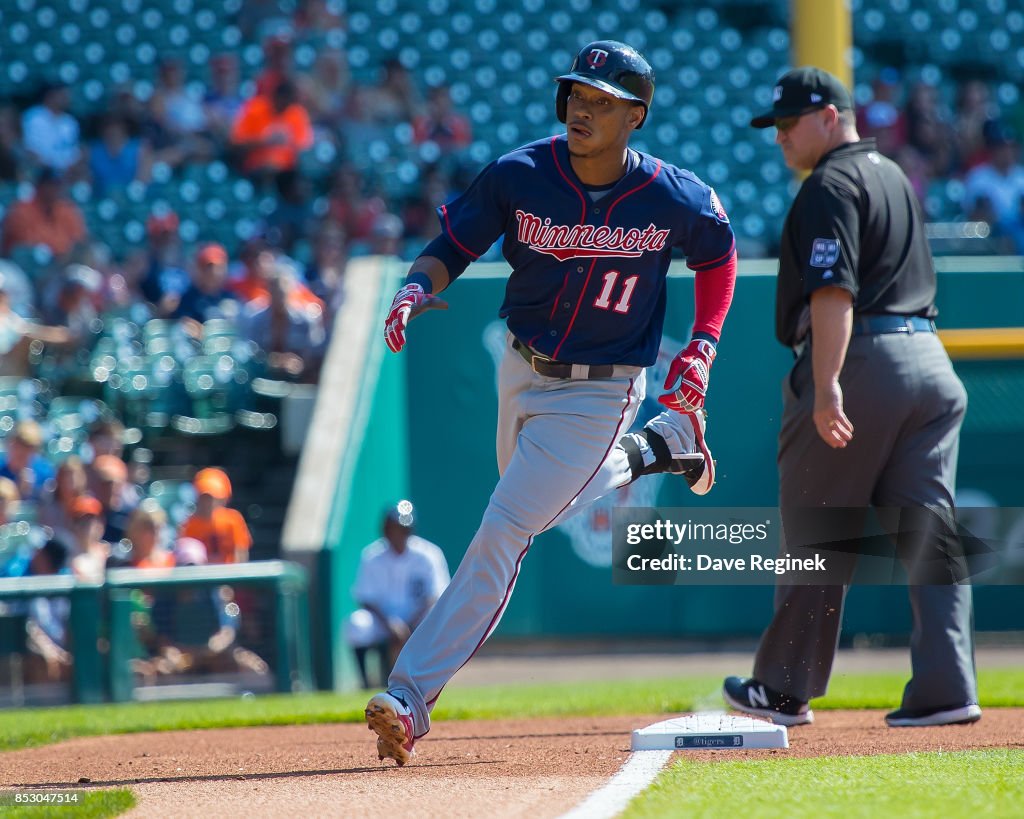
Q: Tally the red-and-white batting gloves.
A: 2